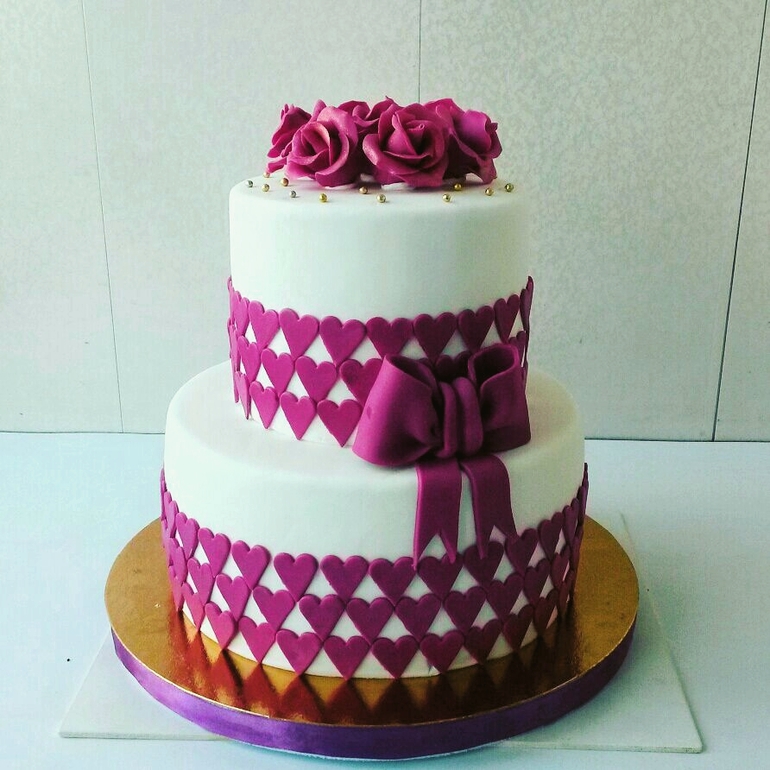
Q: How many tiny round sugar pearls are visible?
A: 12